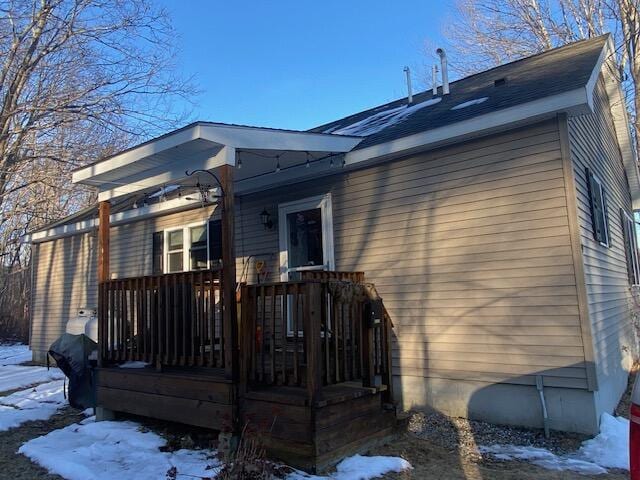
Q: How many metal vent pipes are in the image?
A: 3